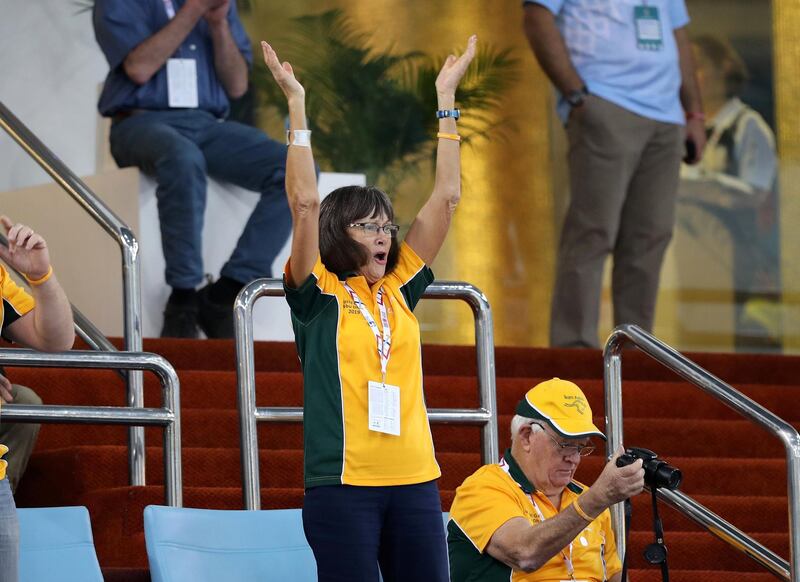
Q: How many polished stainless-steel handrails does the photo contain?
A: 4